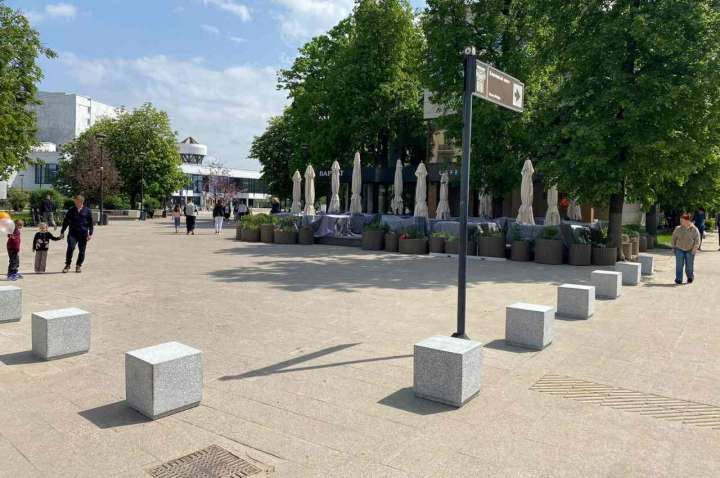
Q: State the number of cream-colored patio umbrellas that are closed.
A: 11